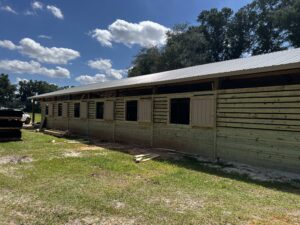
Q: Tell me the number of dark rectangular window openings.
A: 6